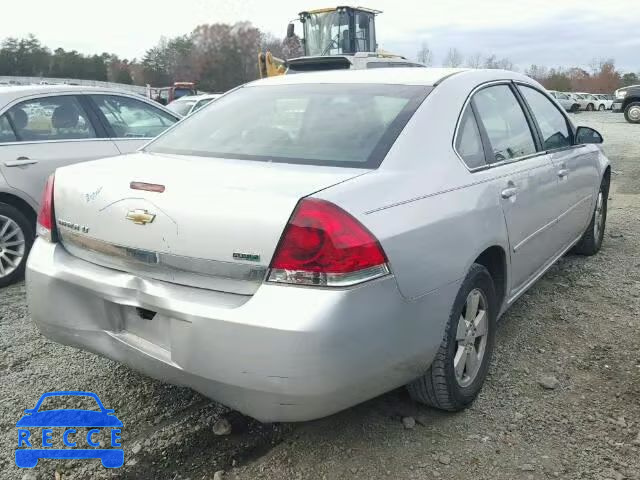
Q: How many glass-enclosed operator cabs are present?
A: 1